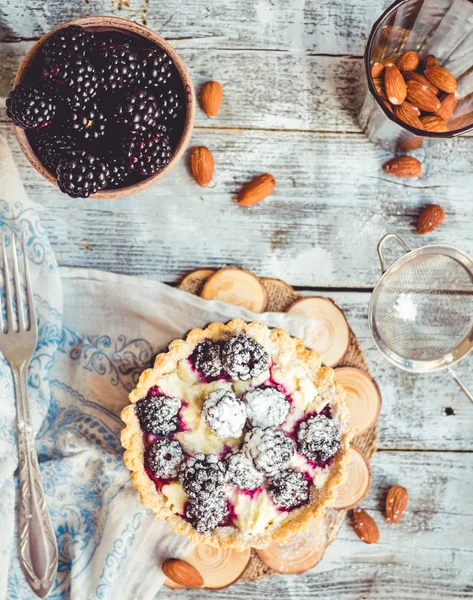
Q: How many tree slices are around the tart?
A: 6